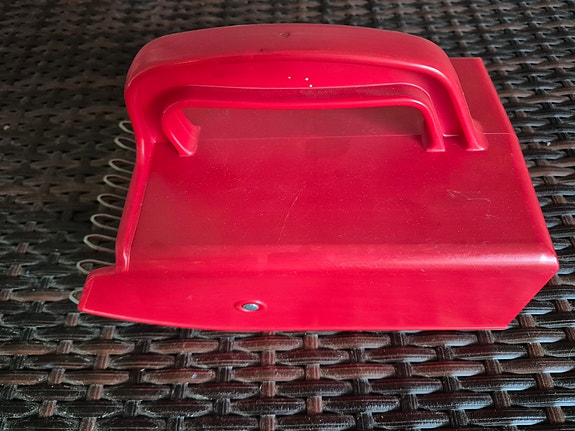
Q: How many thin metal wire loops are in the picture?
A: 9